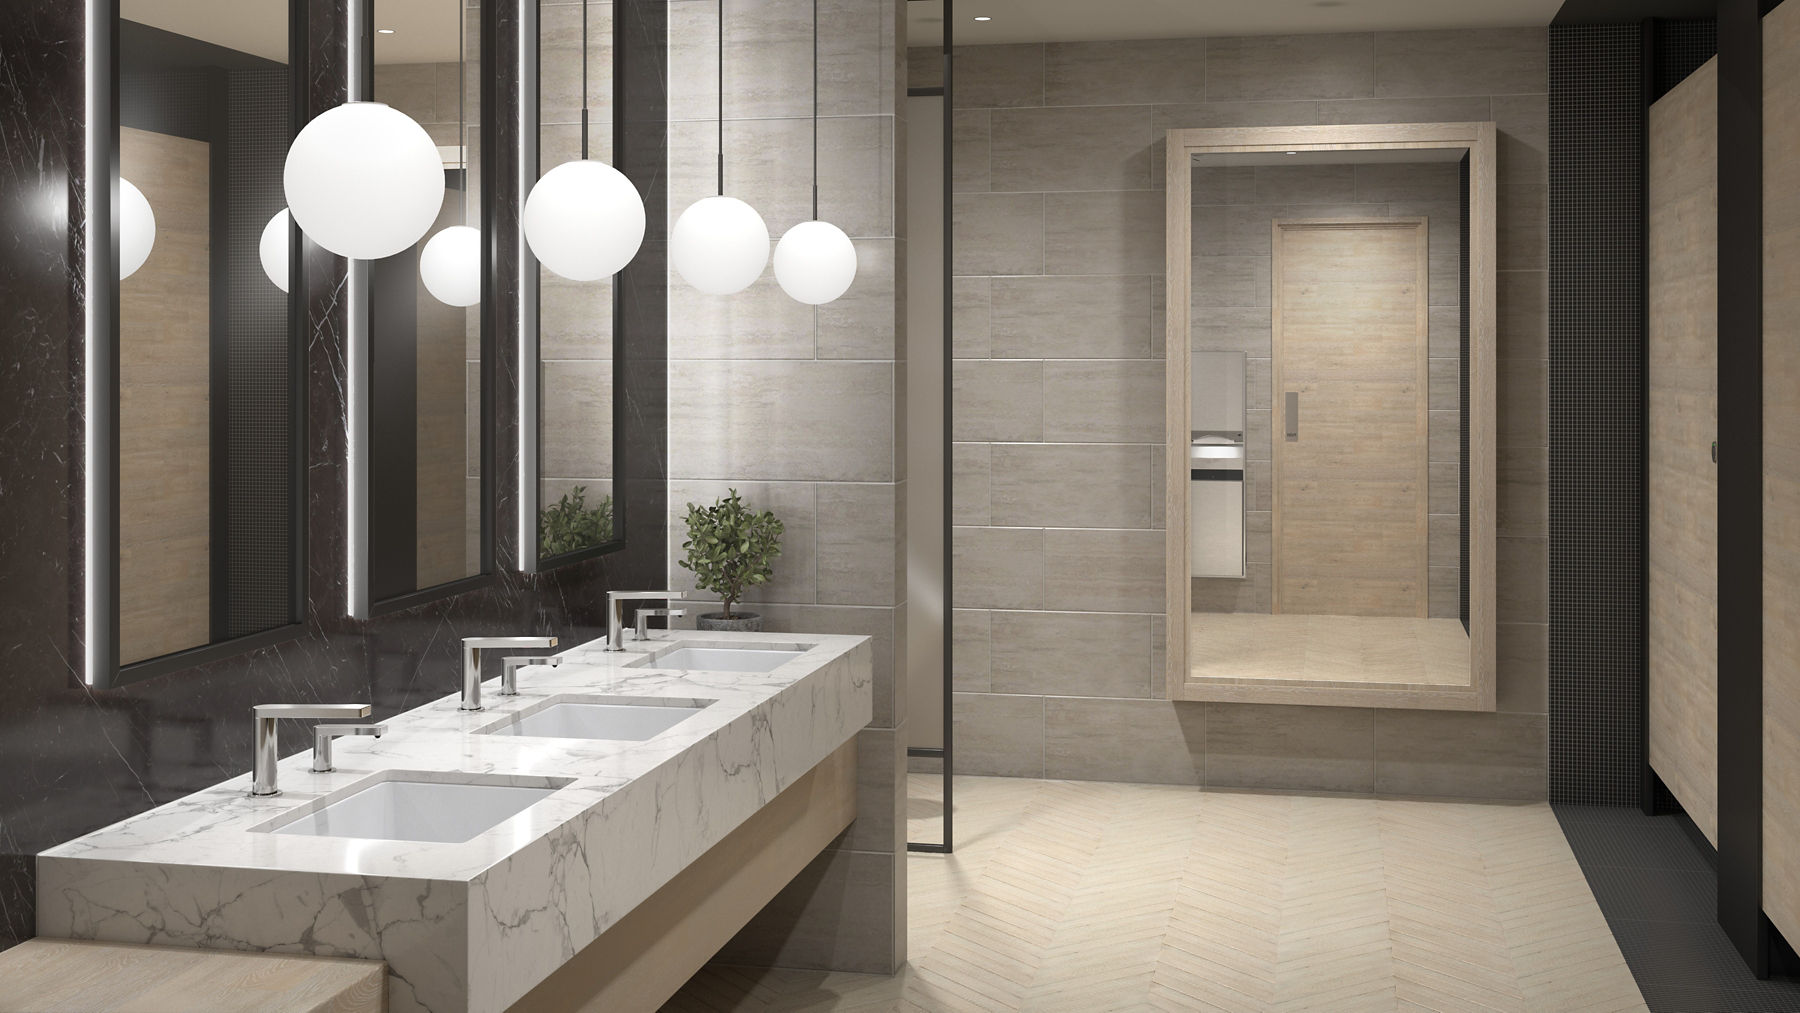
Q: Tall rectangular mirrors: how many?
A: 4